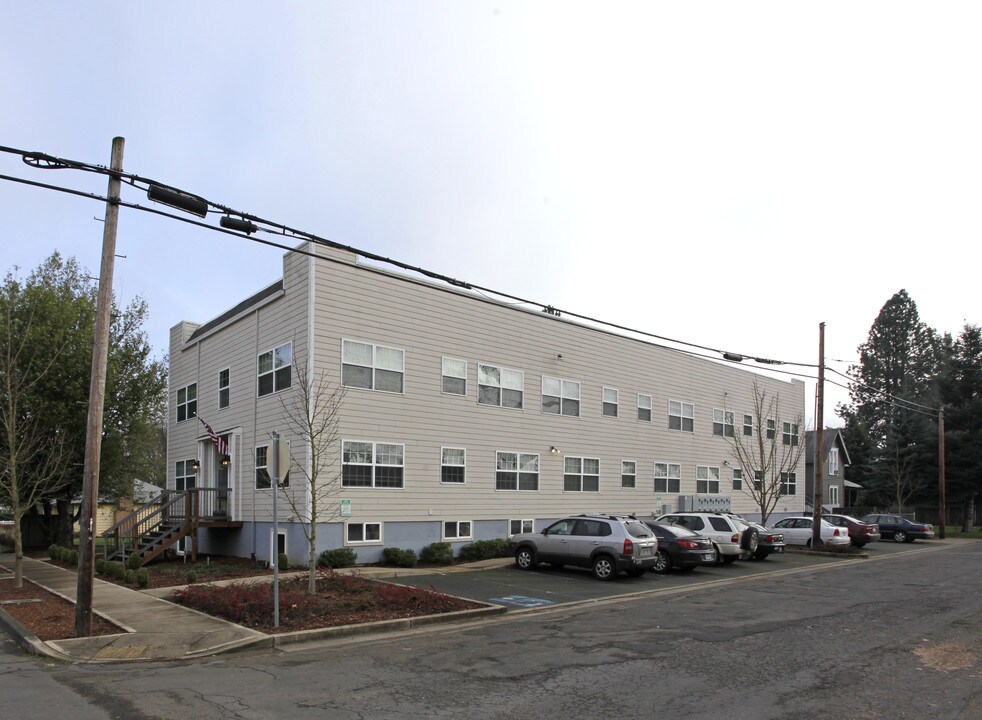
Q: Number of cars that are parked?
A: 7